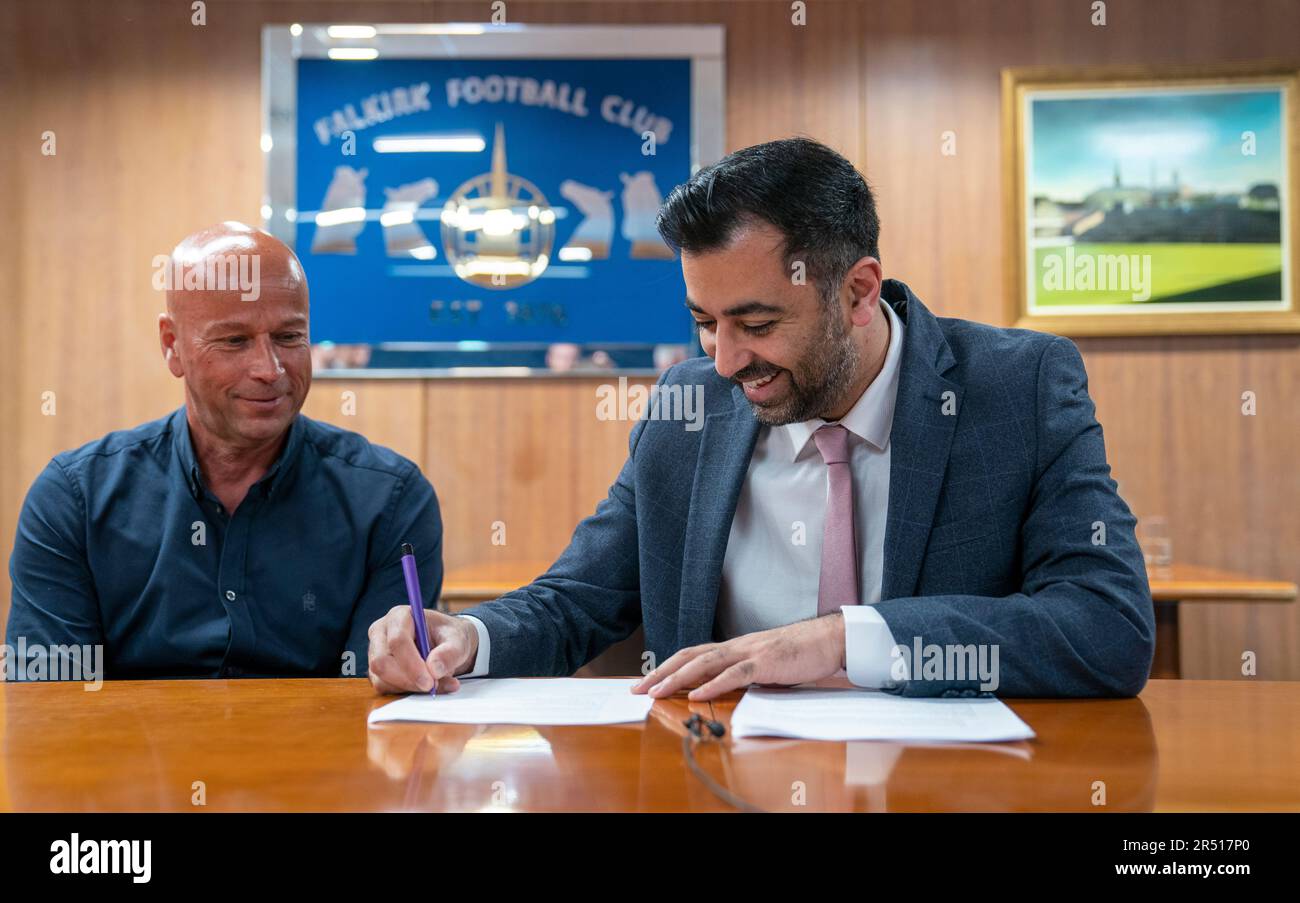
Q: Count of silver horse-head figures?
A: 4